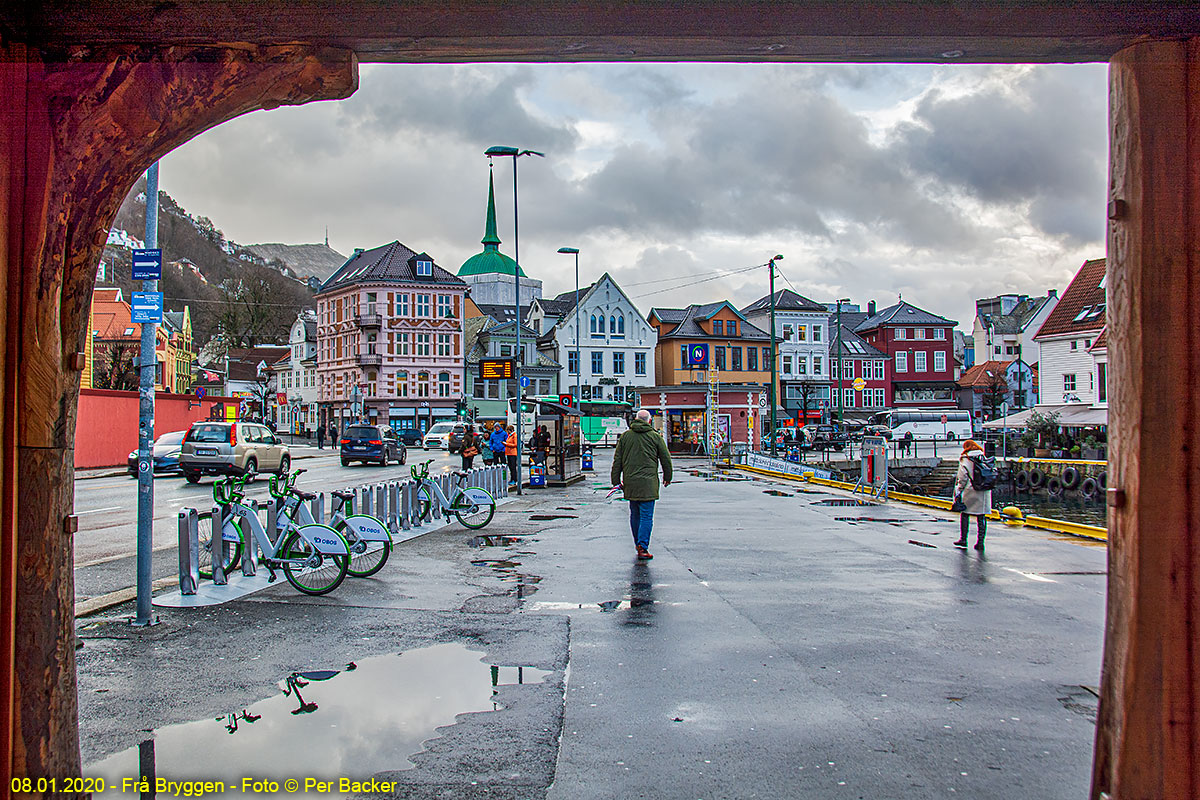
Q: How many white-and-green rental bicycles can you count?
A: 3